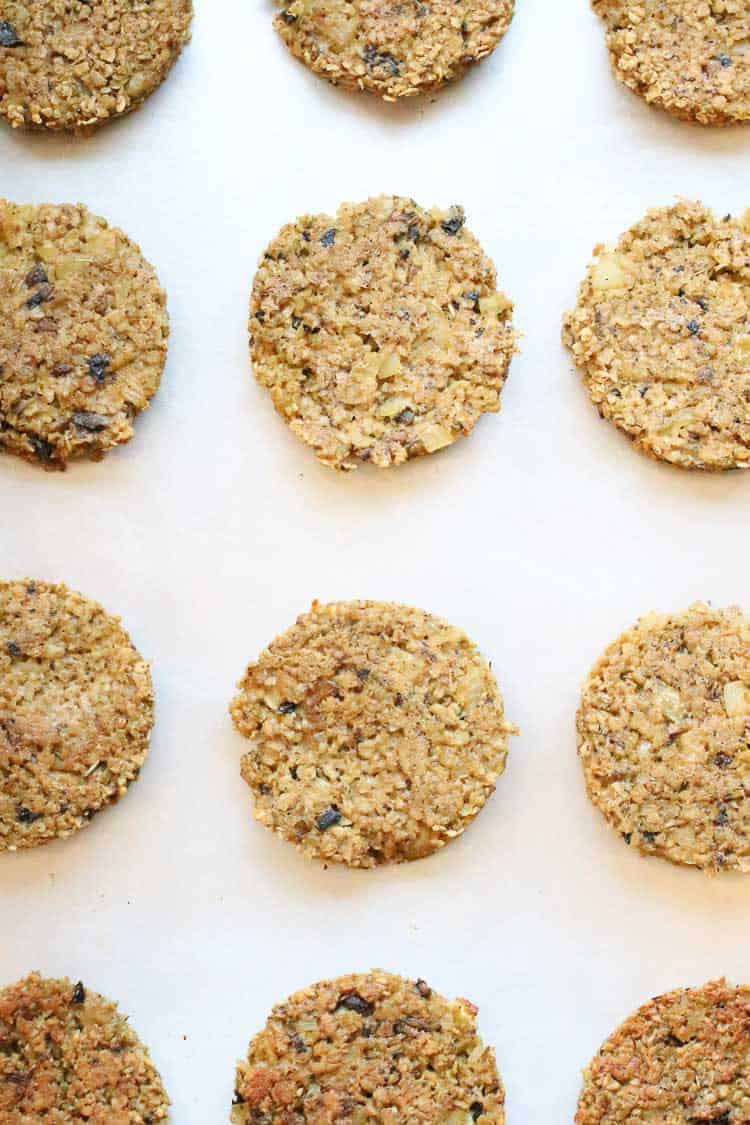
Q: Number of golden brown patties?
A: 12